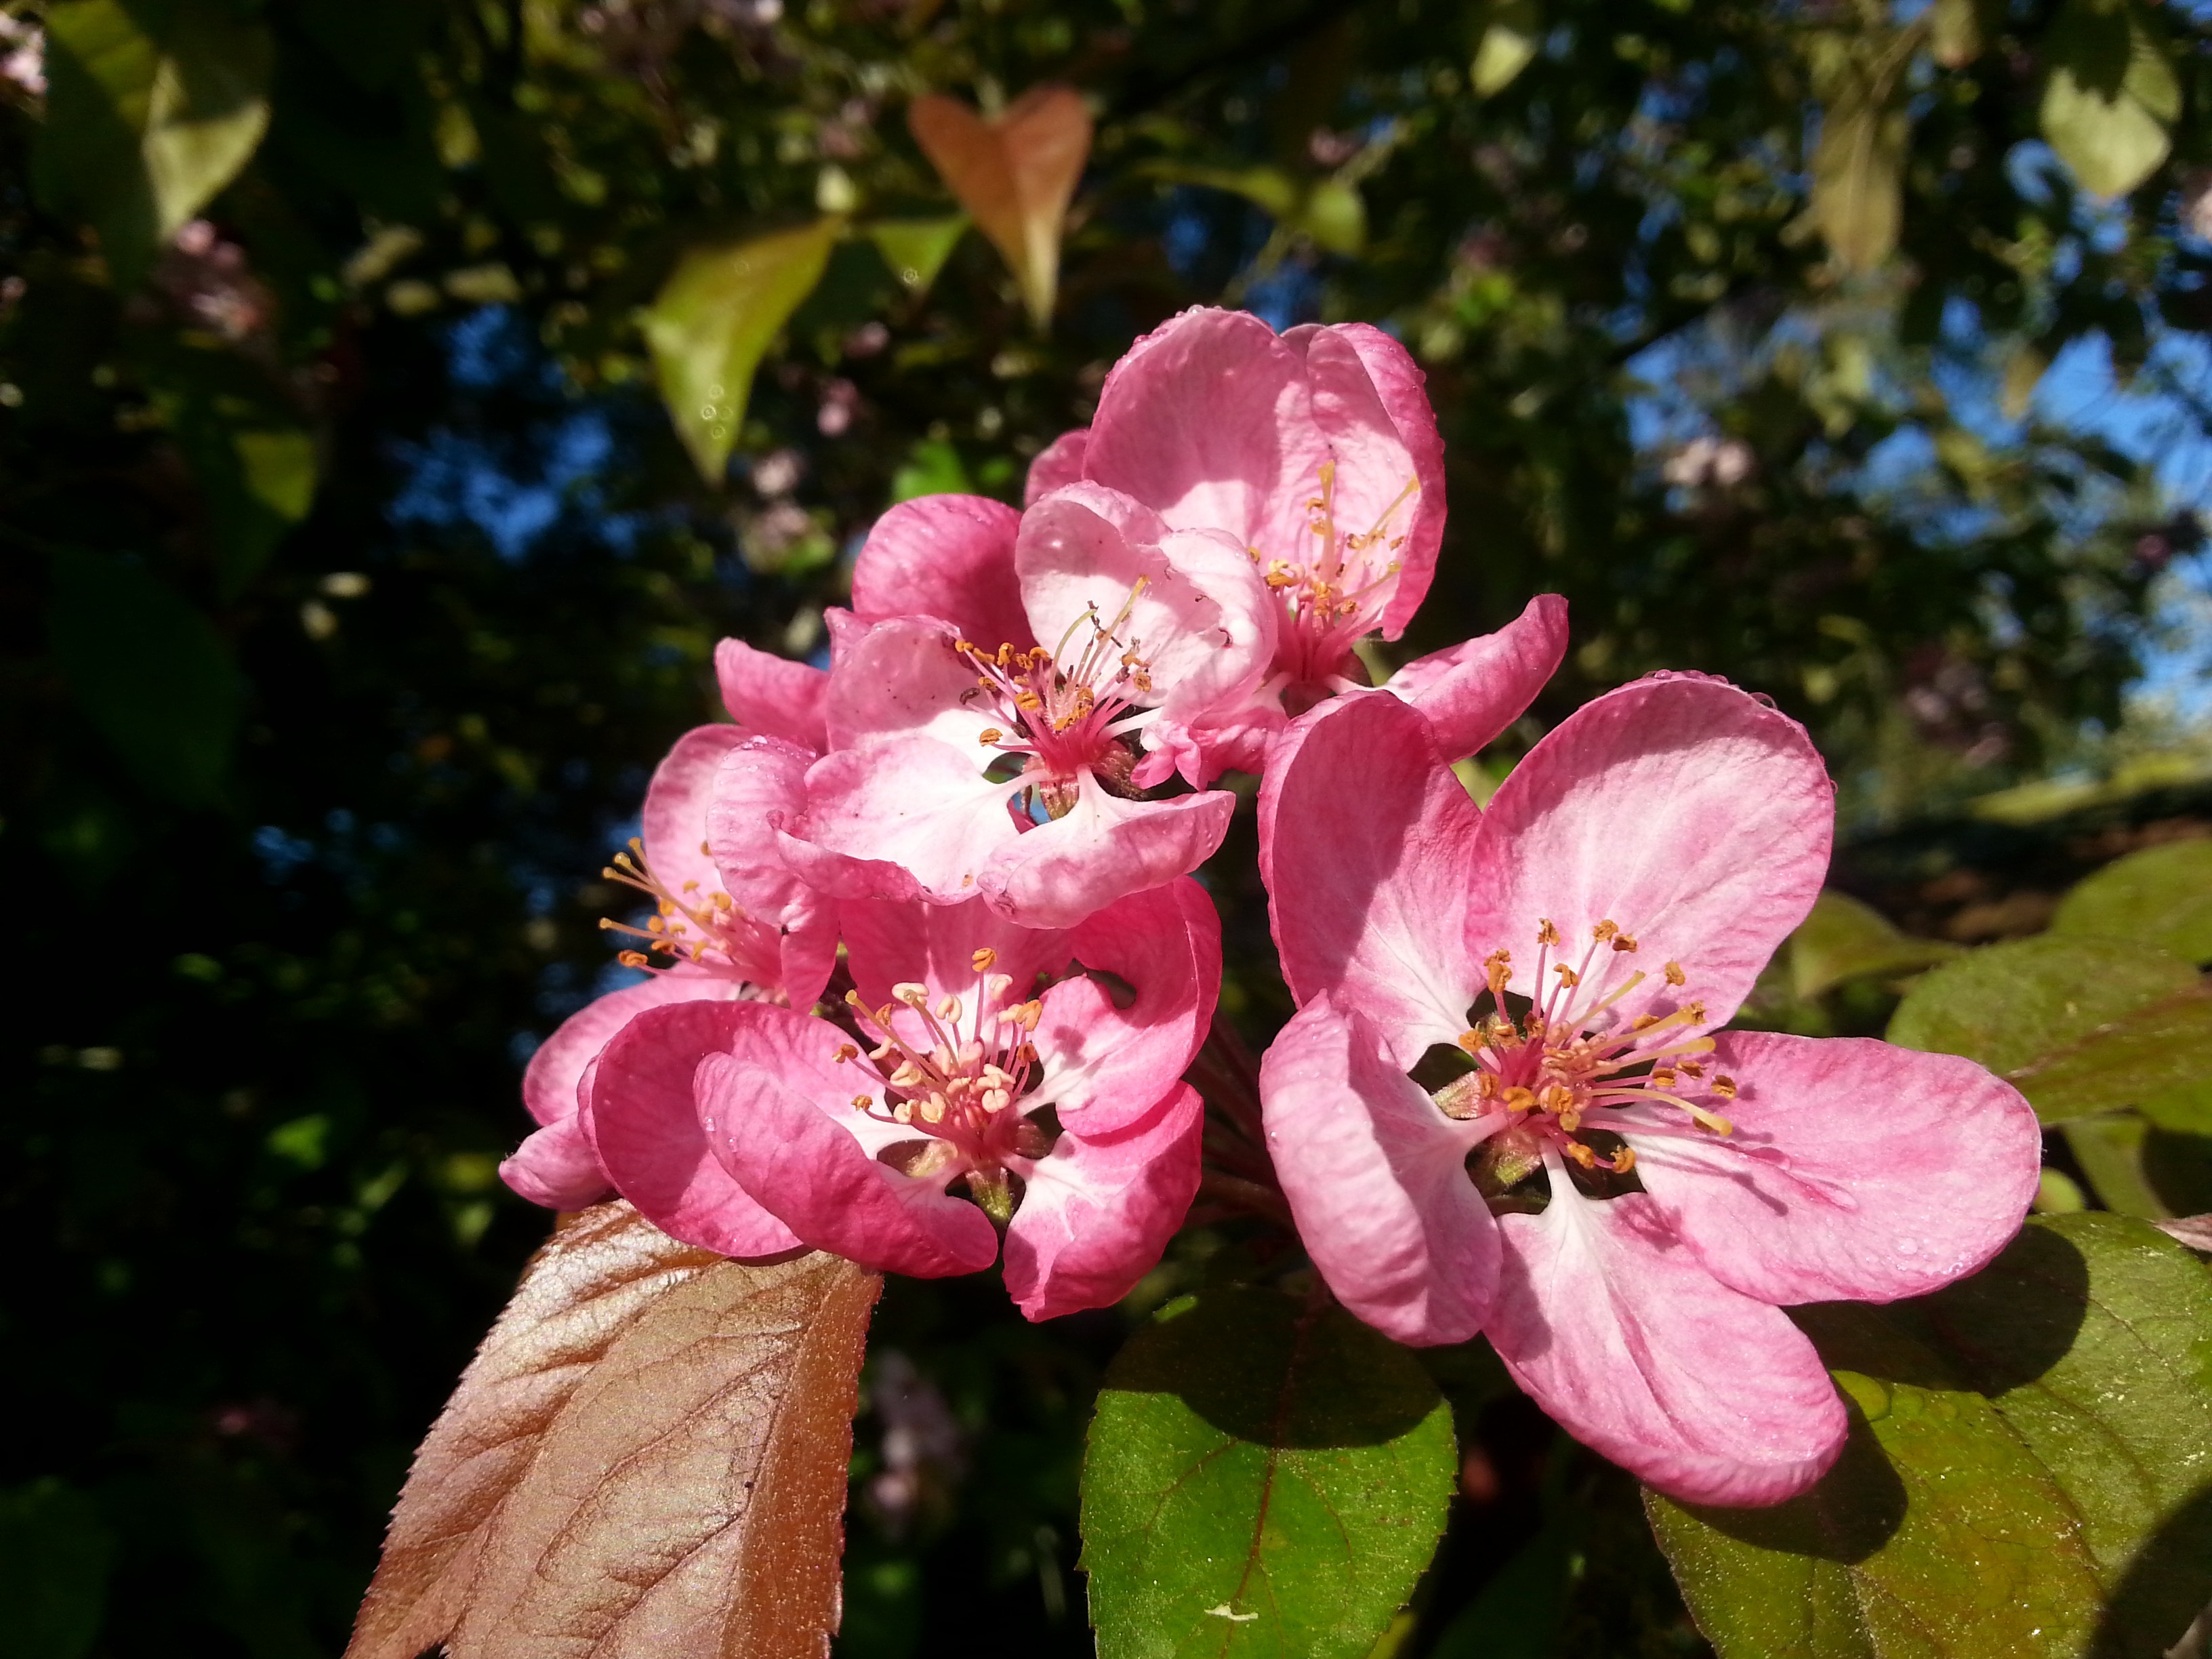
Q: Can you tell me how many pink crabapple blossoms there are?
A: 5